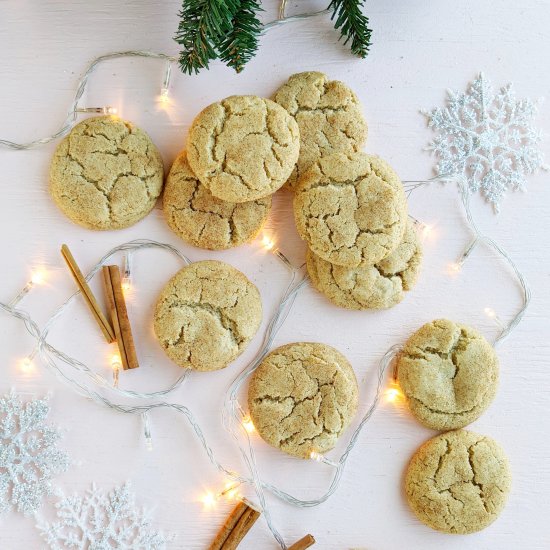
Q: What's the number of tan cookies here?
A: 10